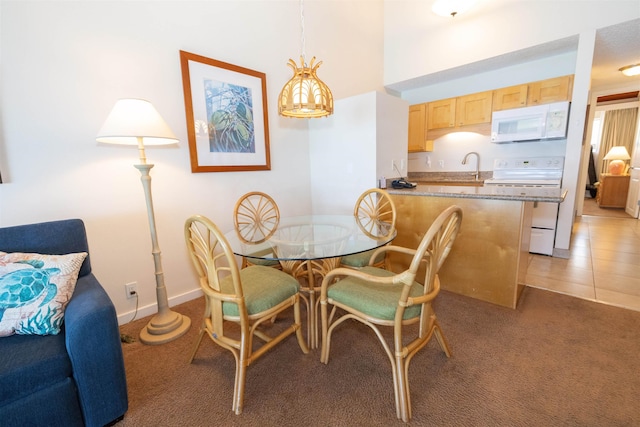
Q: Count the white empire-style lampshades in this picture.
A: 2